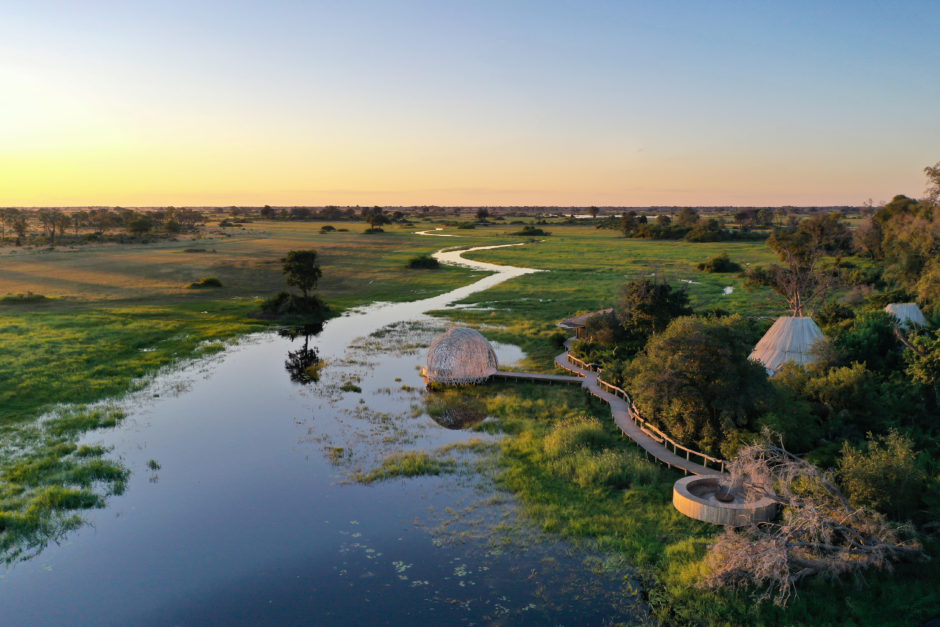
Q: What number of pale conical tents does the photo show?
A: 2